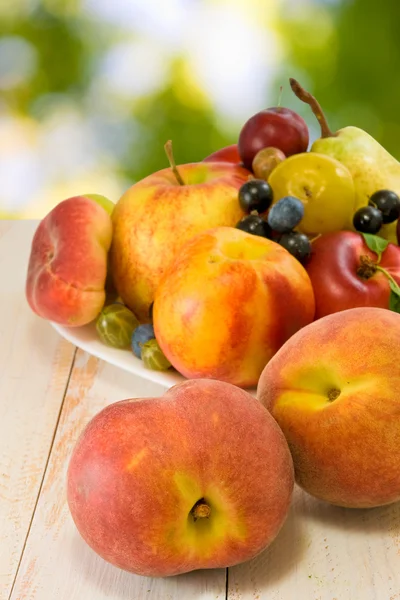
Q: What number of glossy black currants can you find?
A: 5